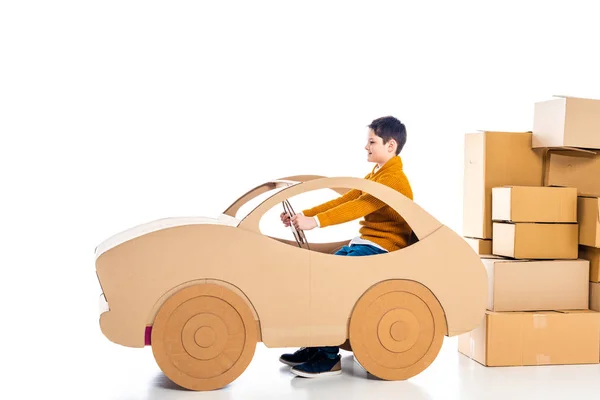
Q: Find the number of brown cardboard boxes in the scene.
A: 11